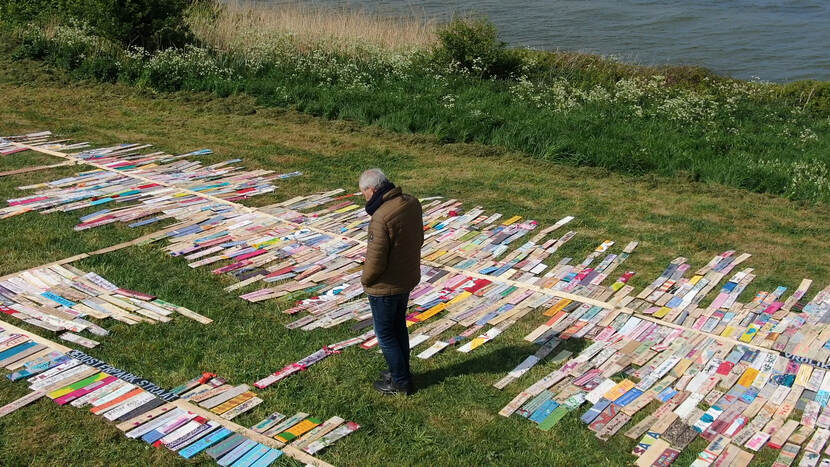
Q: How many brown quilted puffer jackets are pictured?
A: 1